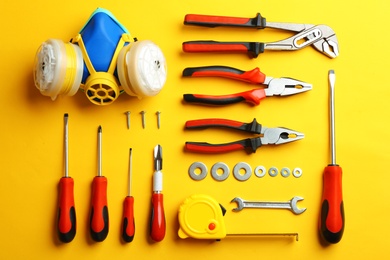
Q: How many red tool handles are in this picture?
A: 11